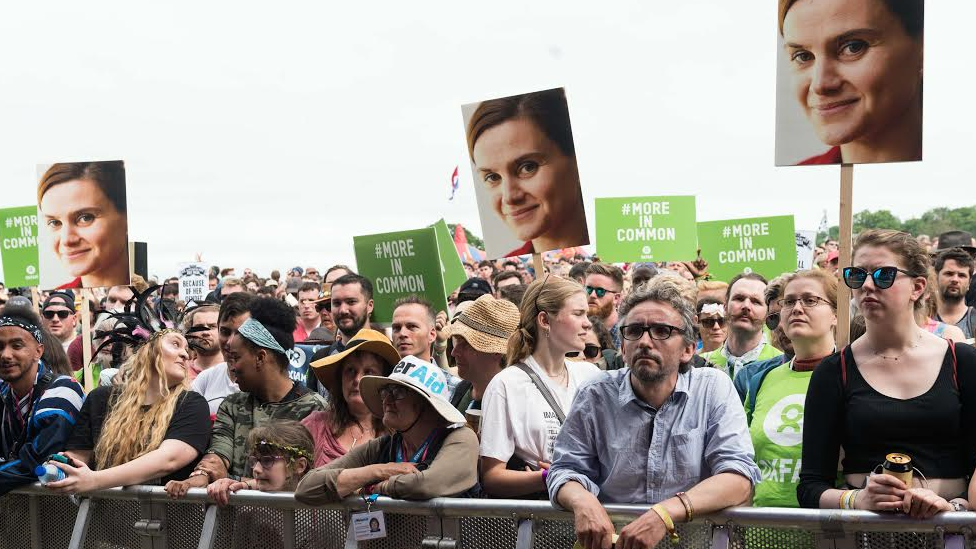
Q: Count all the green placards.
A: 5